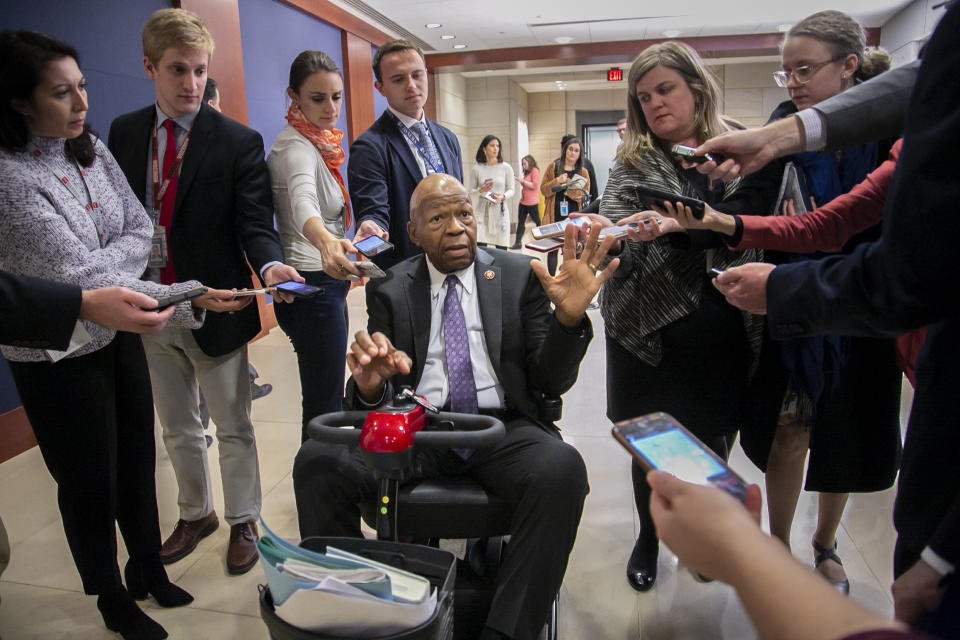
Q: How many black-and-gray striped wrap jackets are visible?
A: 1